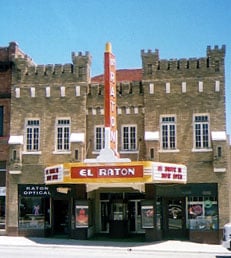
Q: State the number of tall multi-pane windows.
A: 6